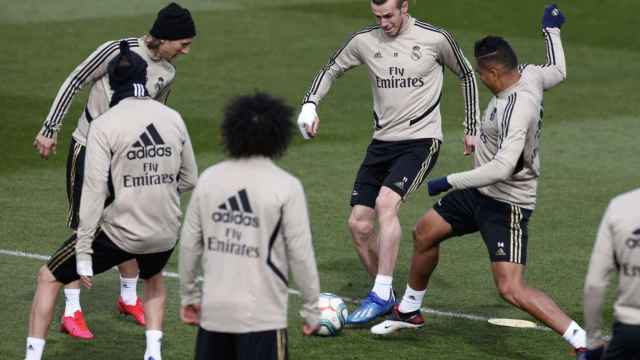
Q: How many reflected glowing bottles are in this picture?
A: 0